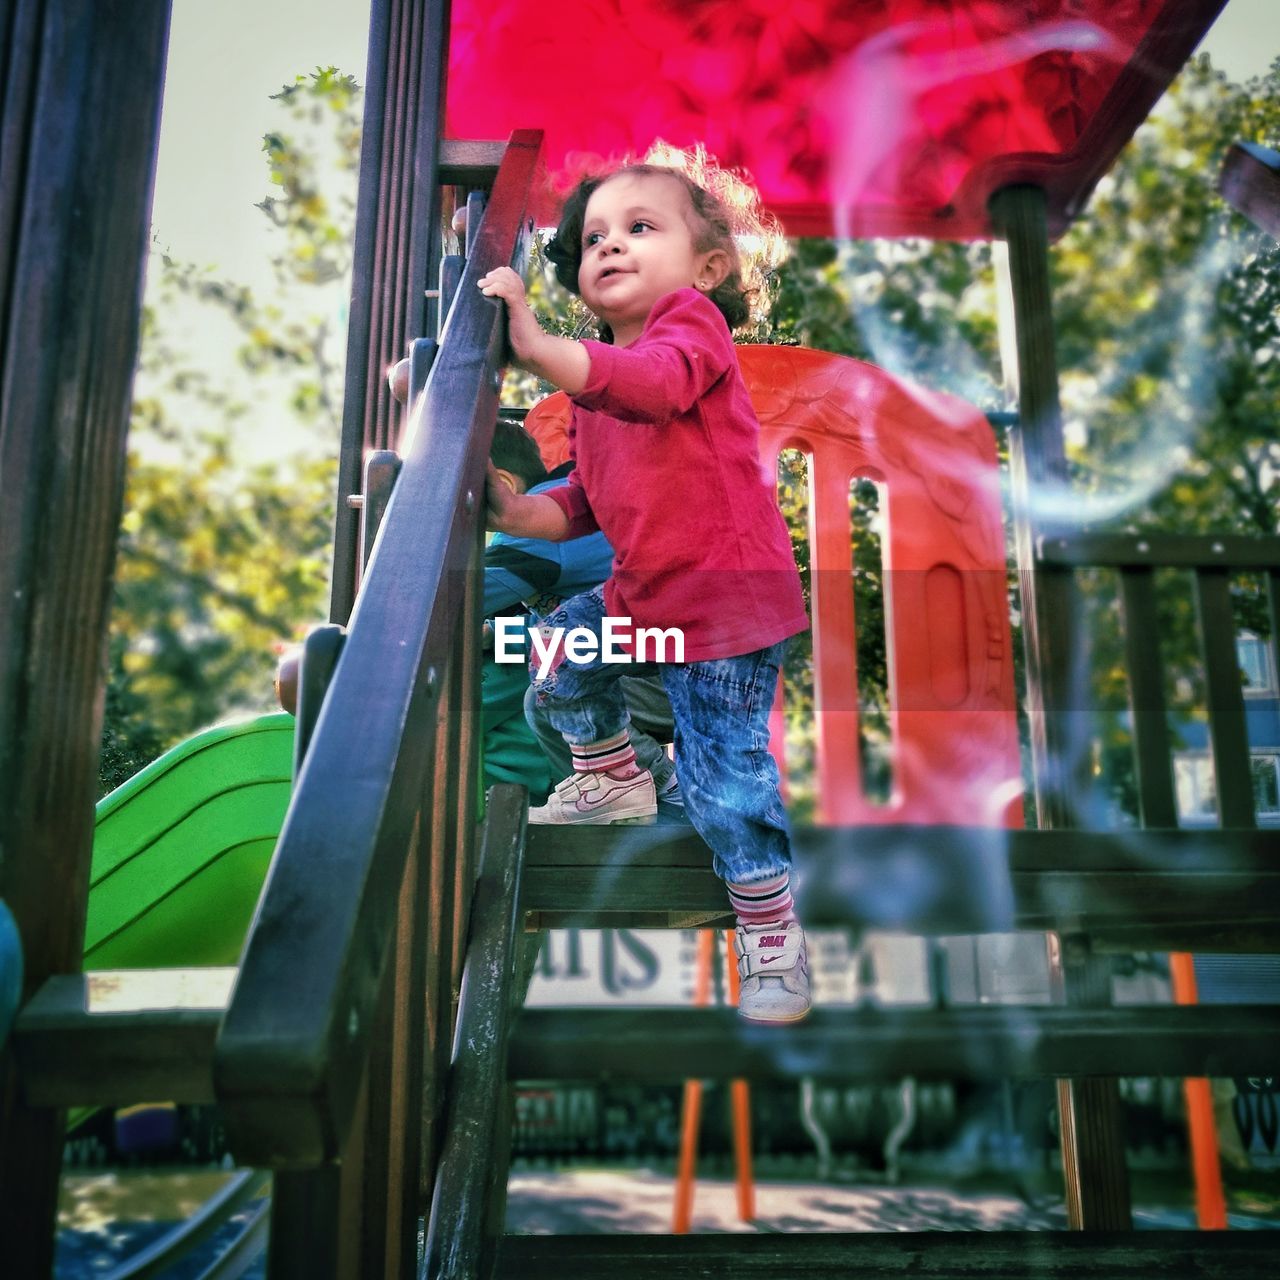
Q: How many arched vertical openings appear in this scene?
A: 2